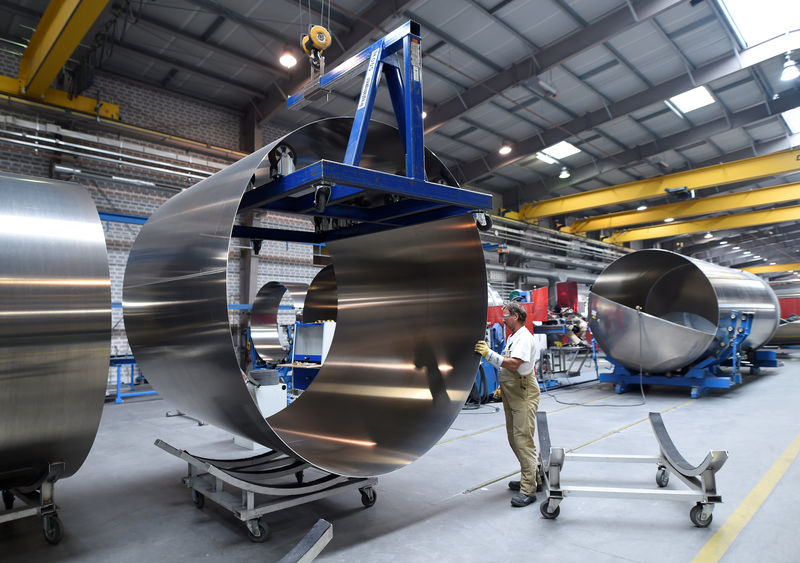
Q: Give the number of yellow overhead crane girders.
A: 5